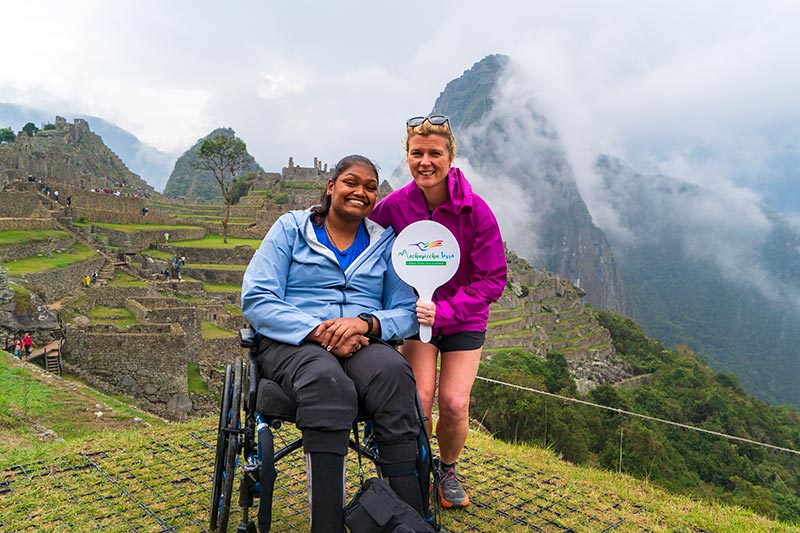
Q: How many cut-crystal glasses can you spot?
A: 0